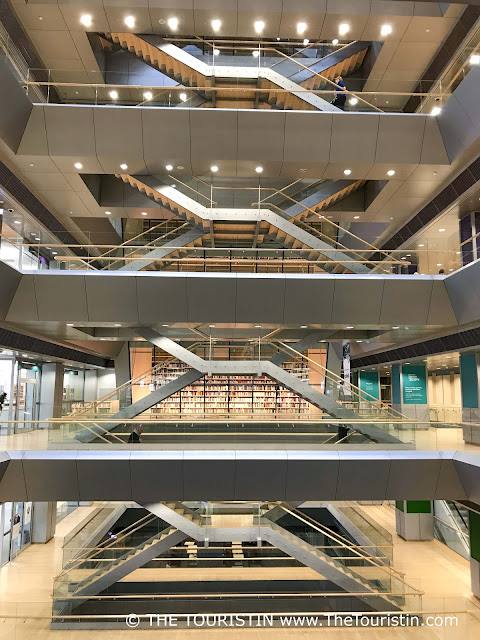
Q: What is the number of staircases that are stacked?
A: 4